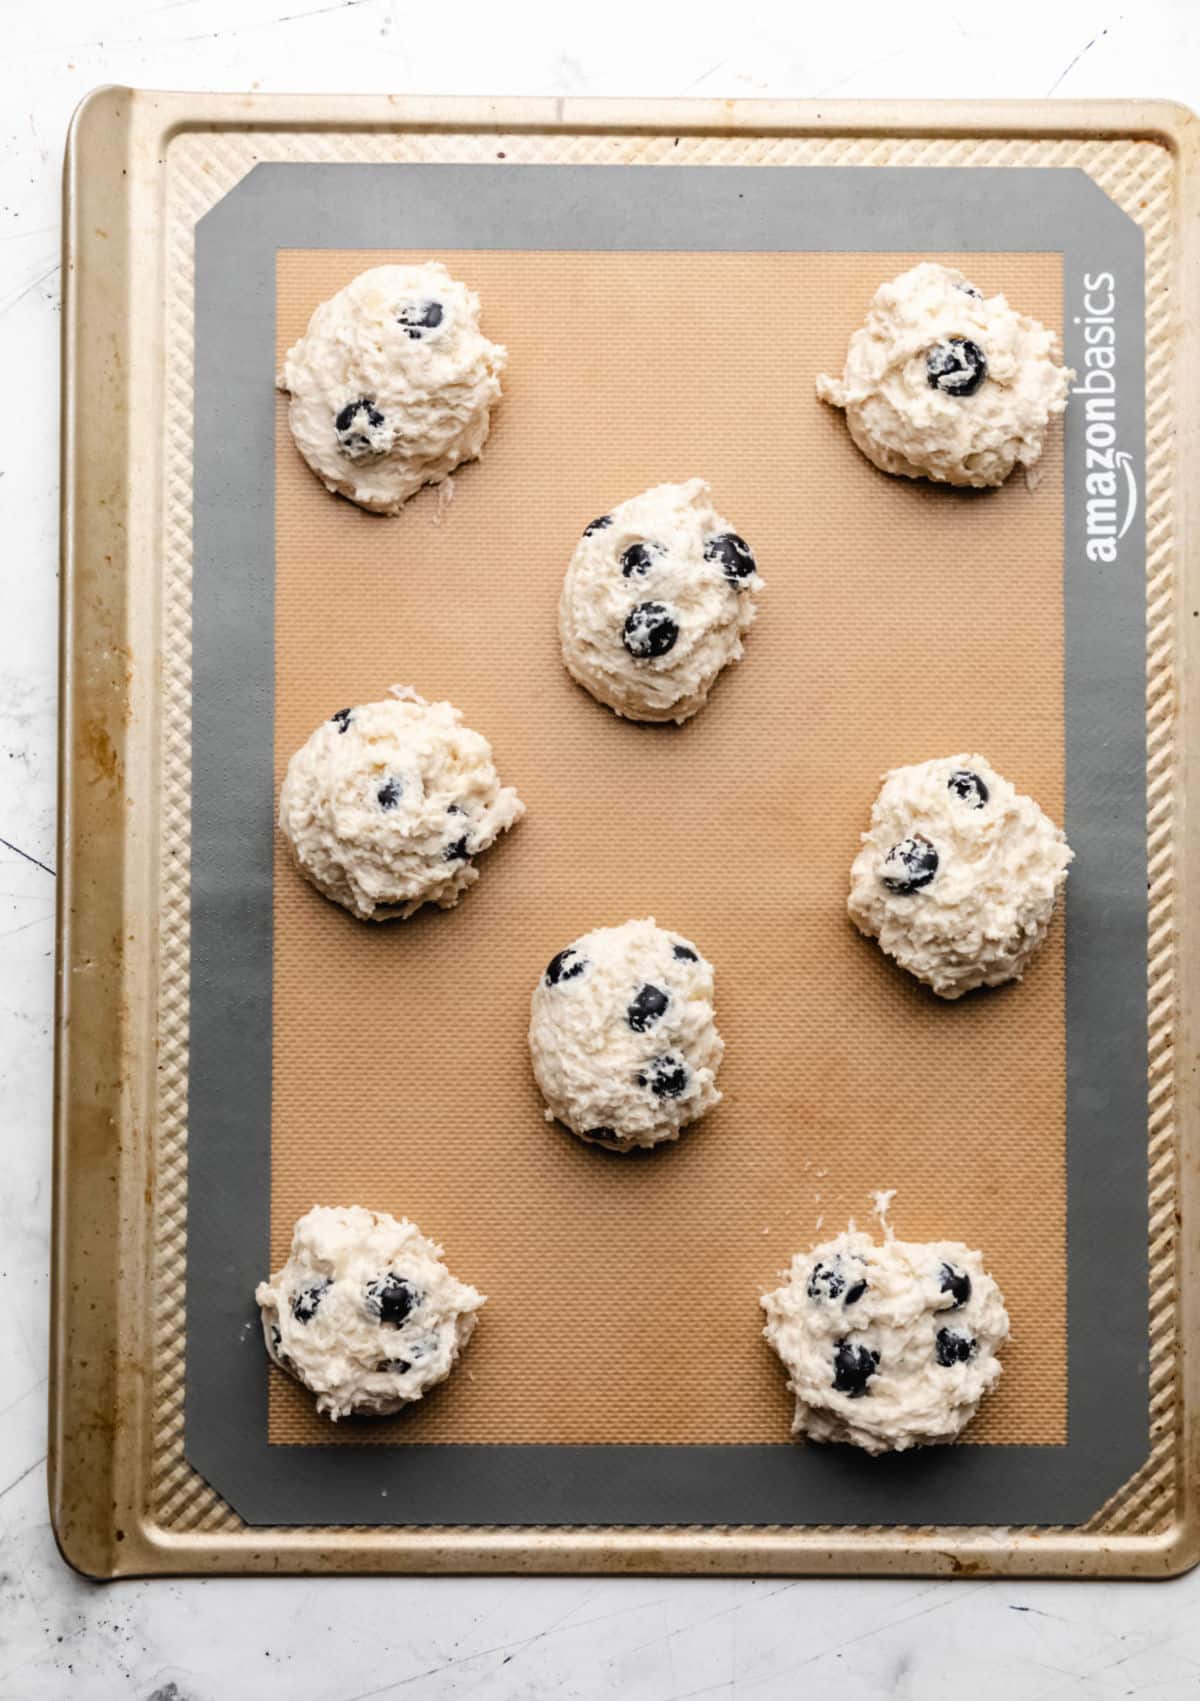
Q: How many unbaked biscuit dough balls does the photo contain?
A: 8